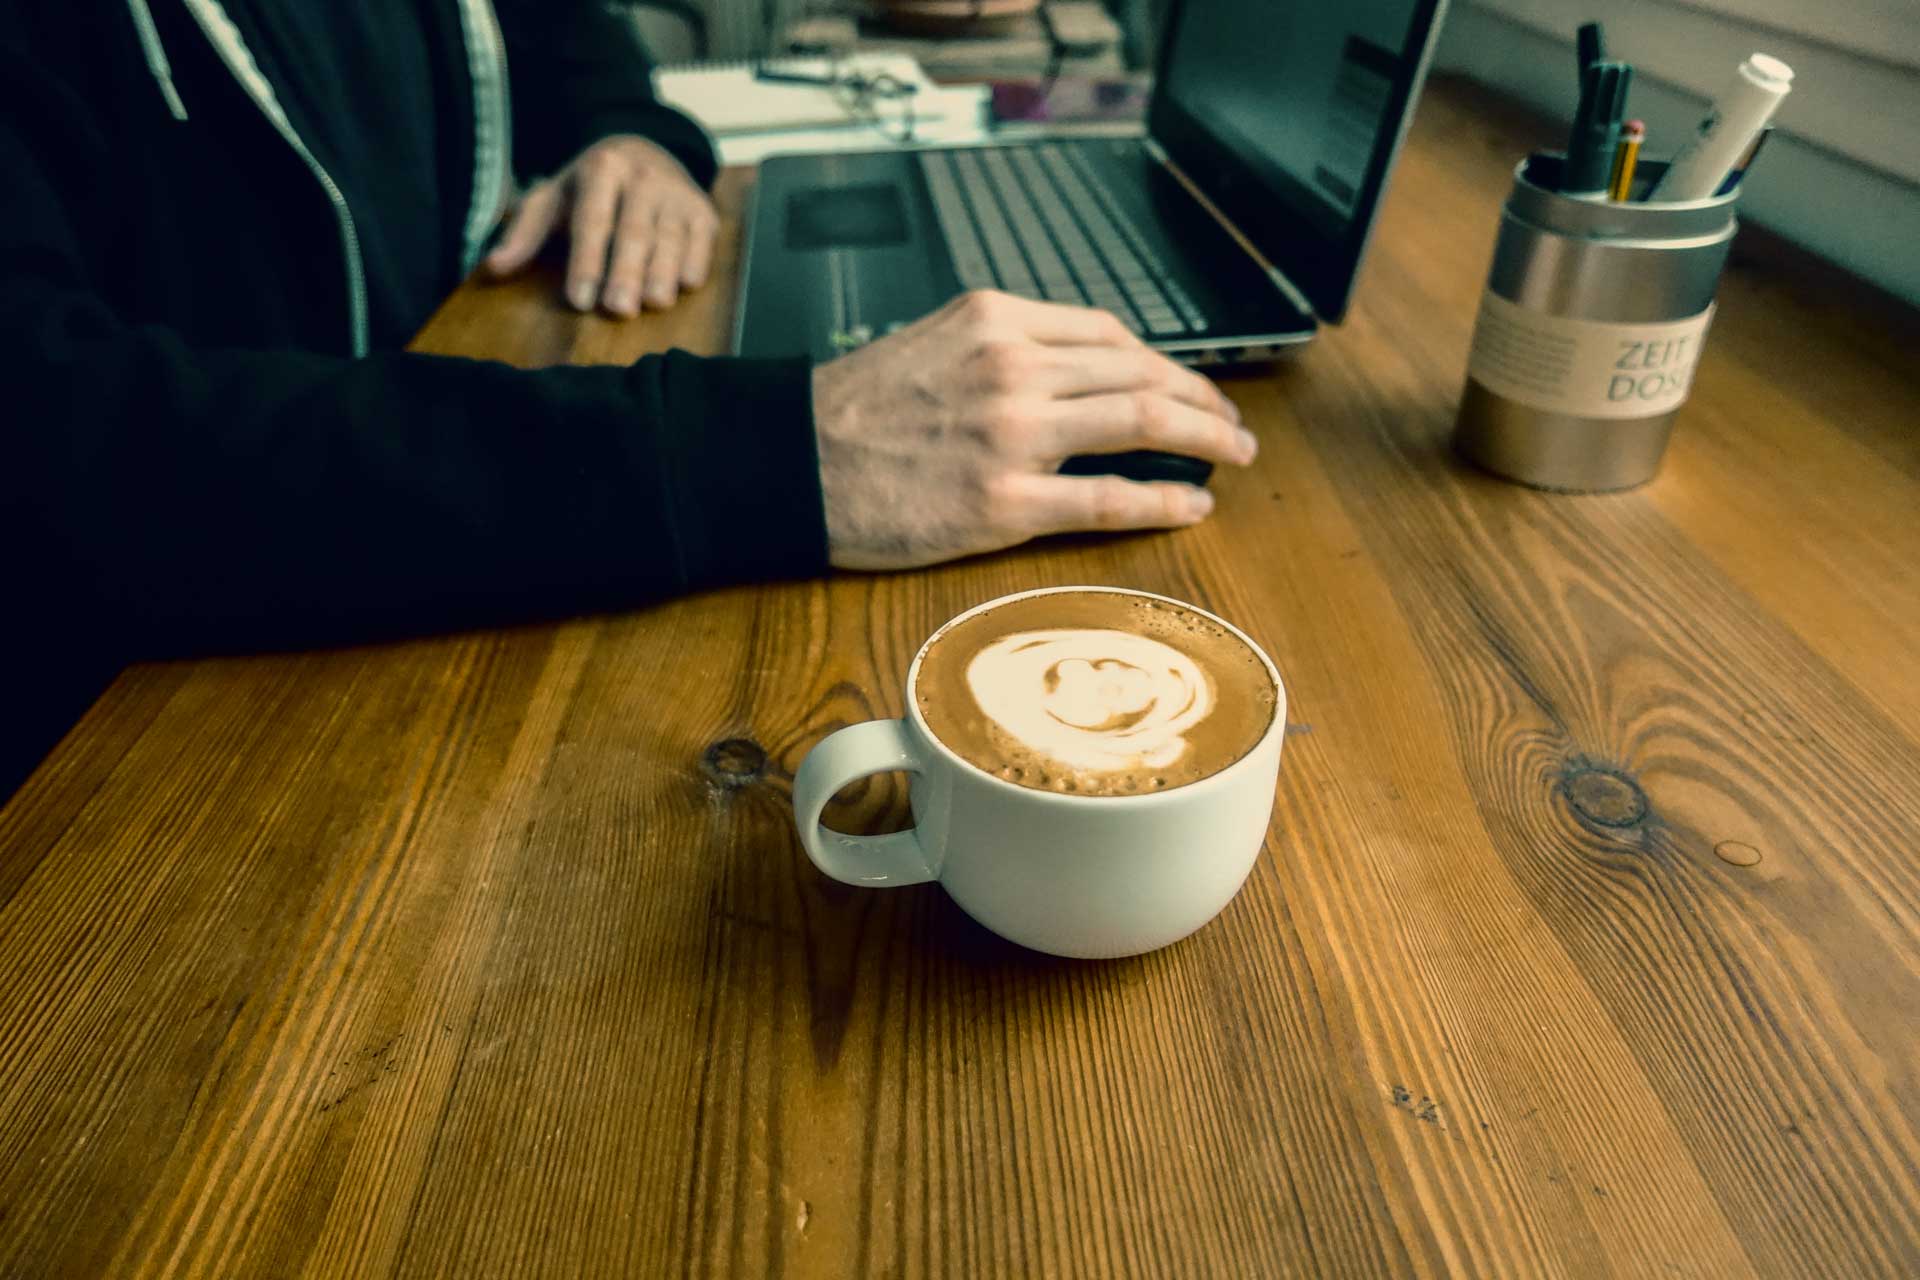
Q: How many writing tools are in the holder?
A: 5